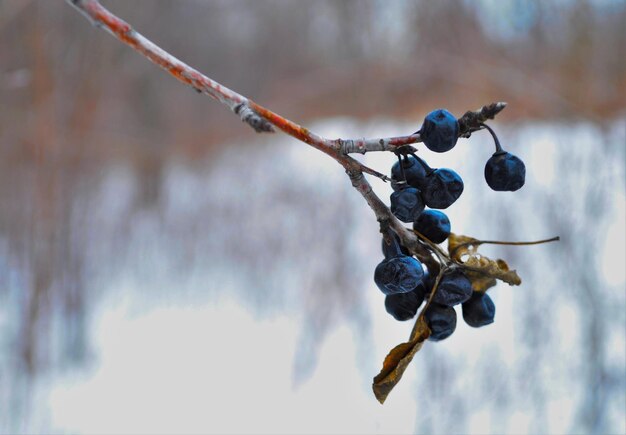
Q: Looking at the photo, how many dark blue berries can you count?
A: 12